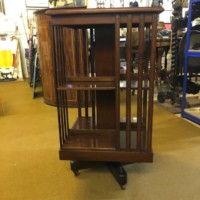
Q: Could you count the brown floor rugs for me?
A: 1